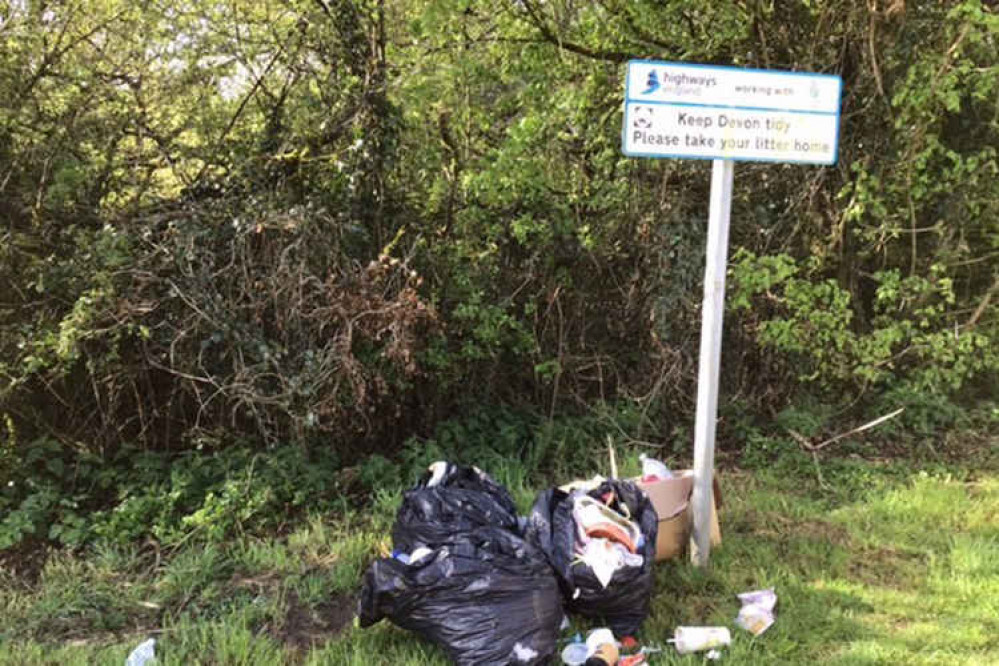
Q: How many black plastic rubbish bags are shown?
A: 3